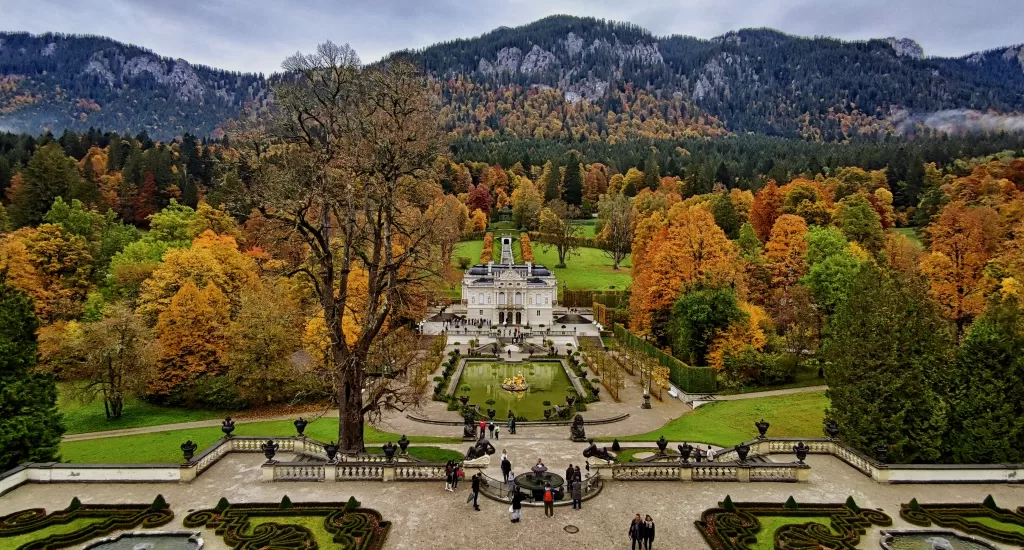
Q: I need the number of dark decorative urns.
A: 14